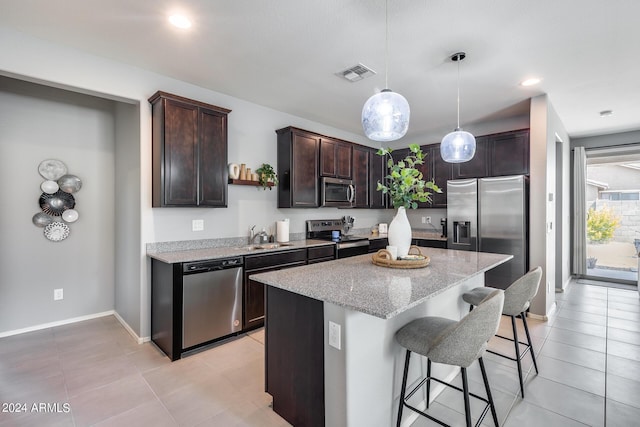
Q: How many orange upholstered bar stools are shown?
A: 0